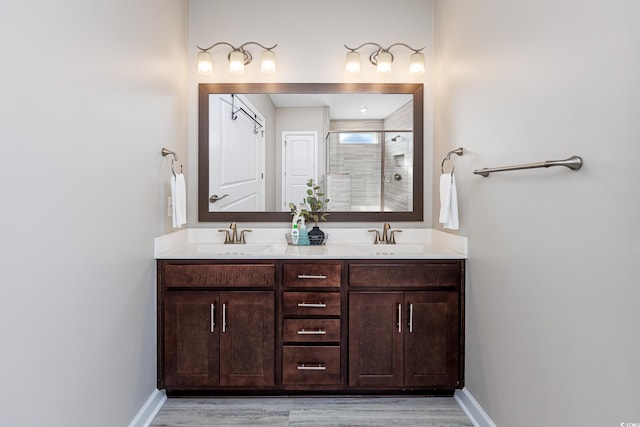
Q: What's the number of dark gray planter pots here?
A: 1